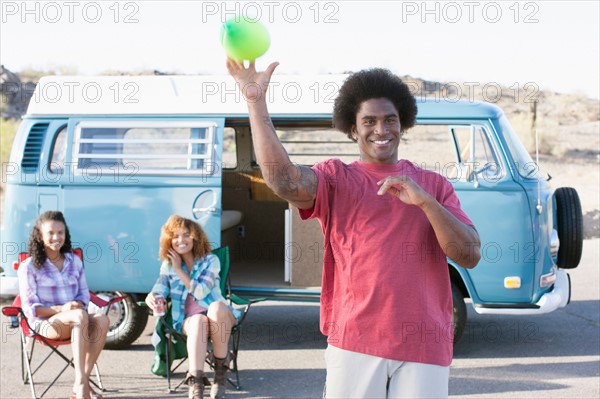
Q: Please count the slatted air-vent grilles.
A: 1